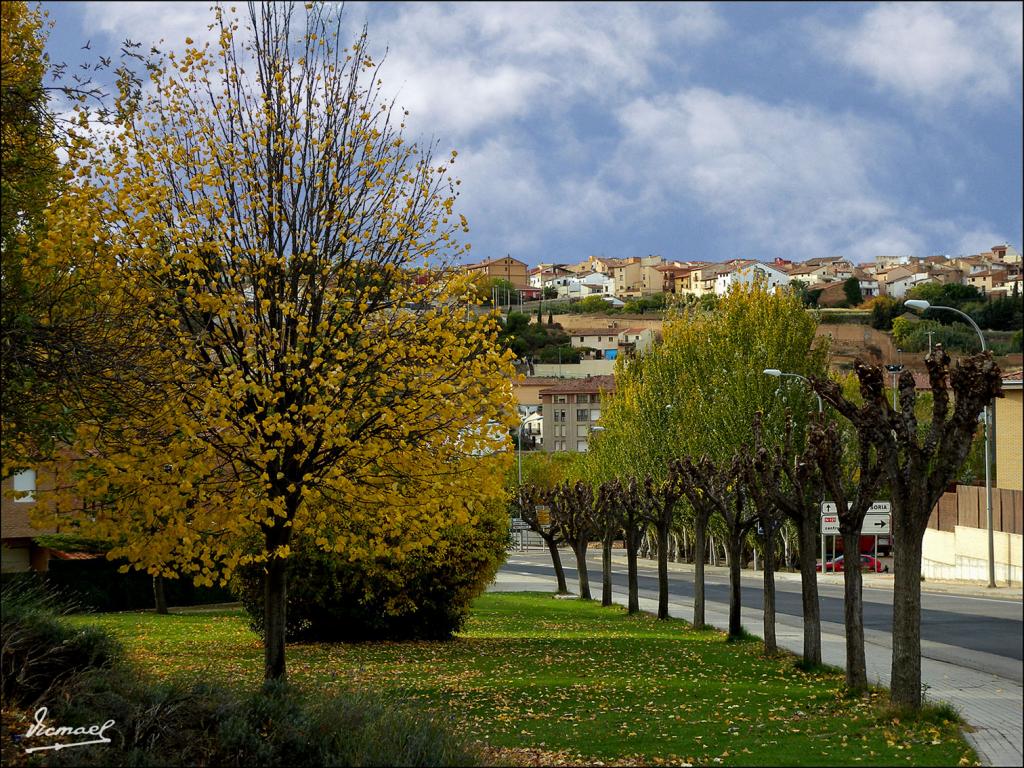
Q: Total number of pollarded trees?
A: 11